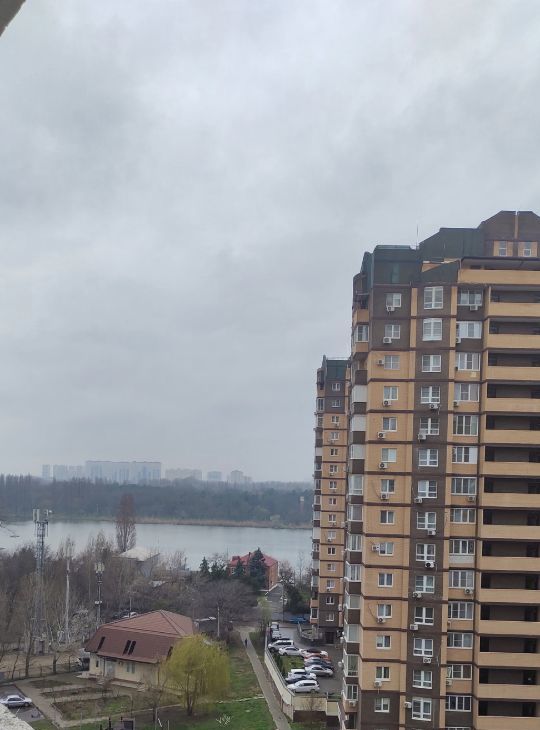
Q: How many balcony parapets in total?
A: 15